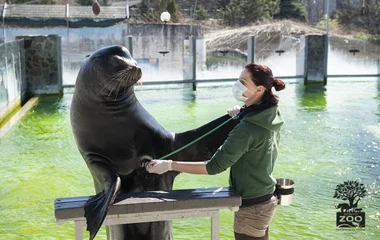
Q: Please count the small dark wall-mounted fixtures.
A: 4